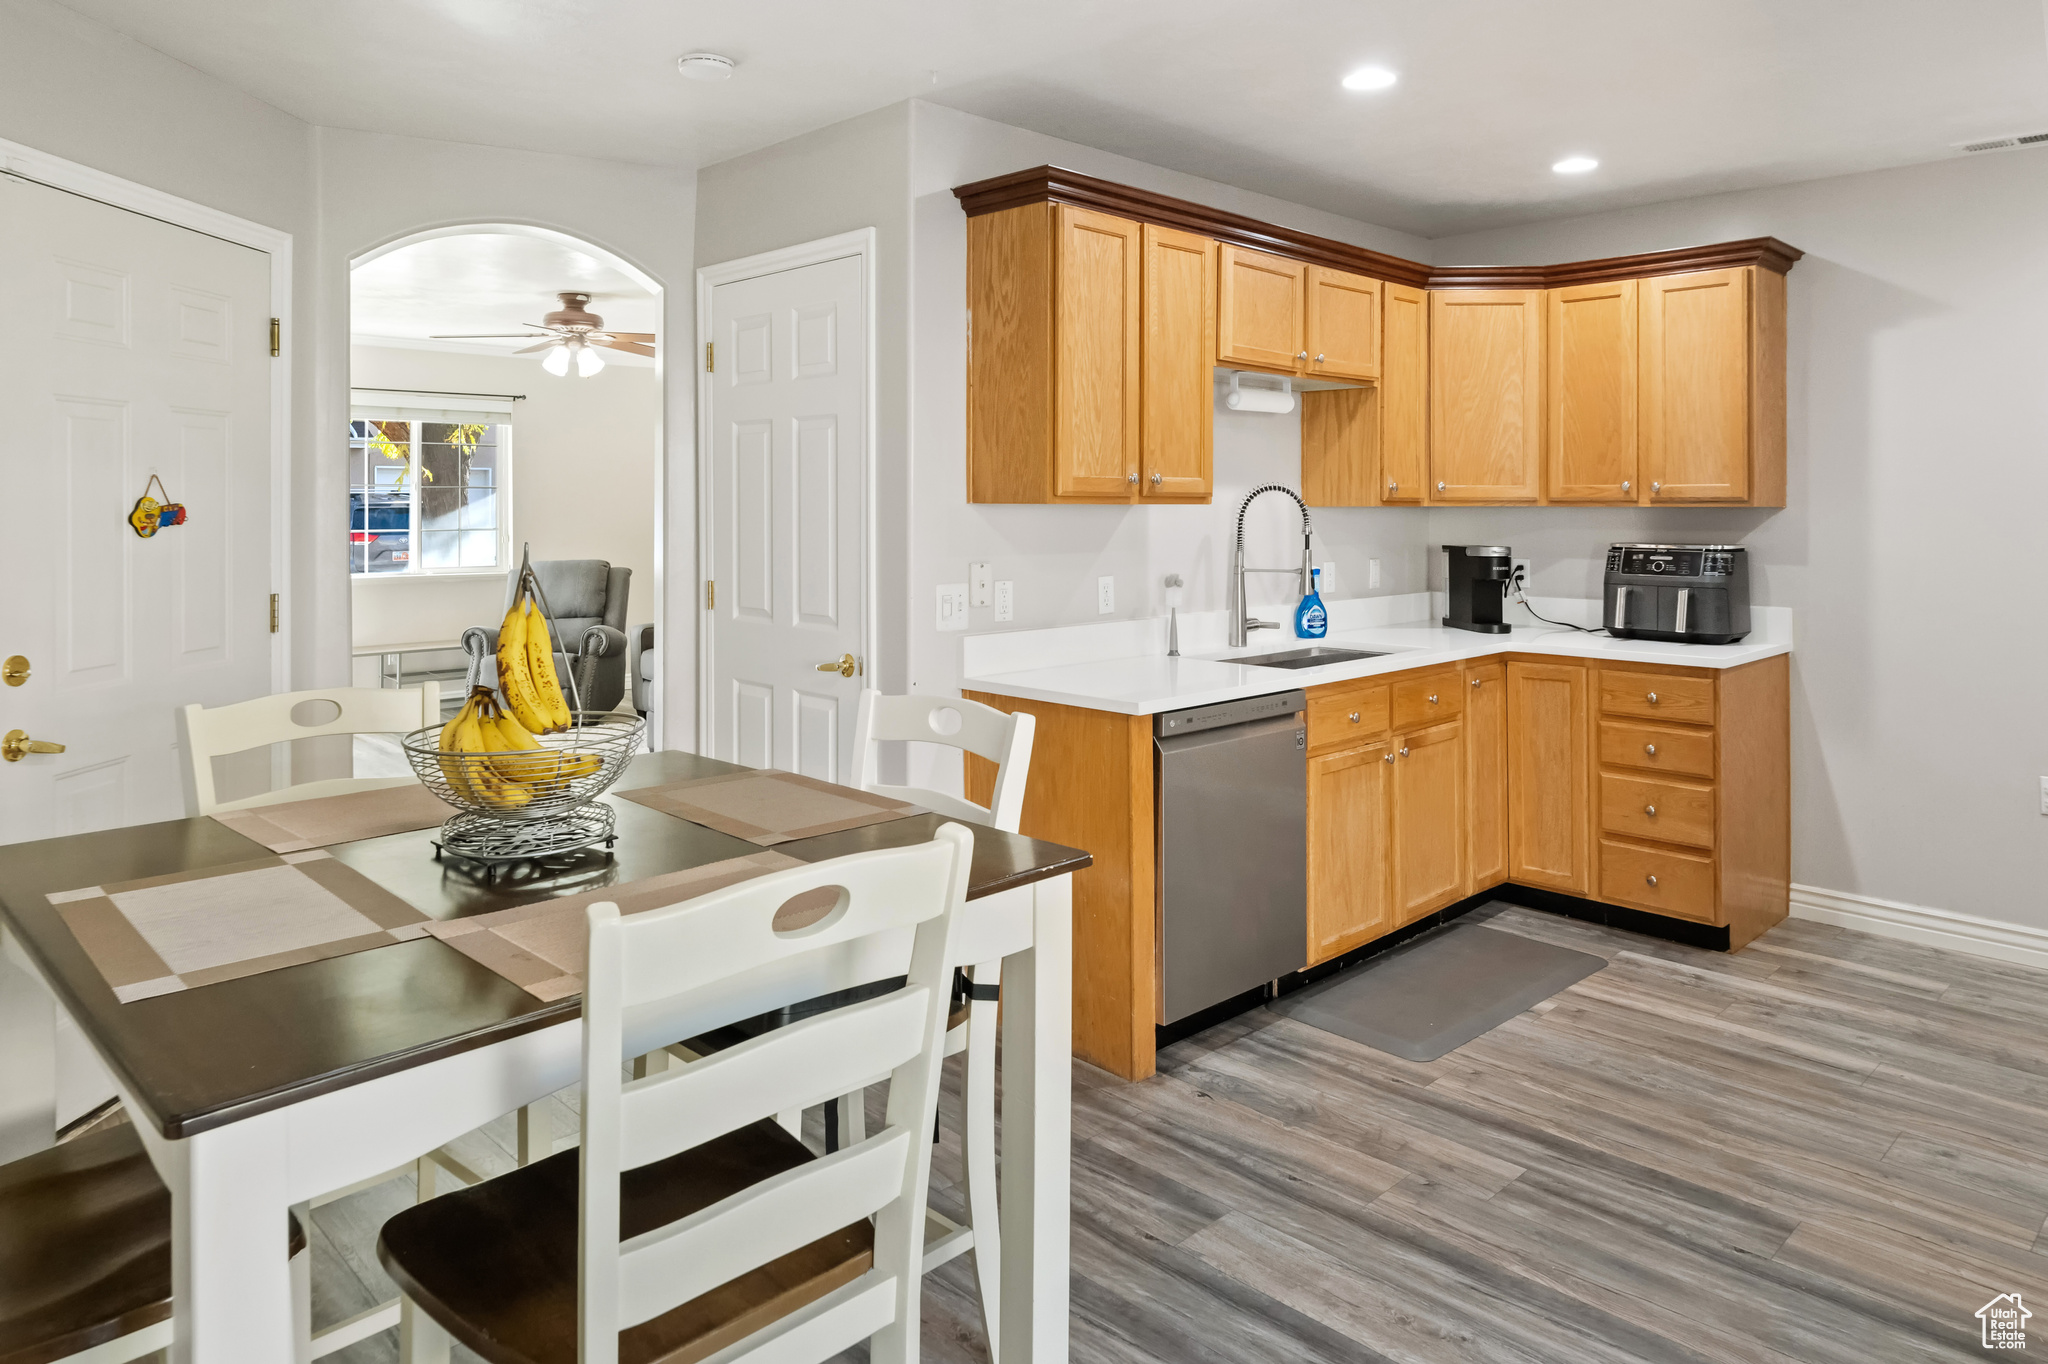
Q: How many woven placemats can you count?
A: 4